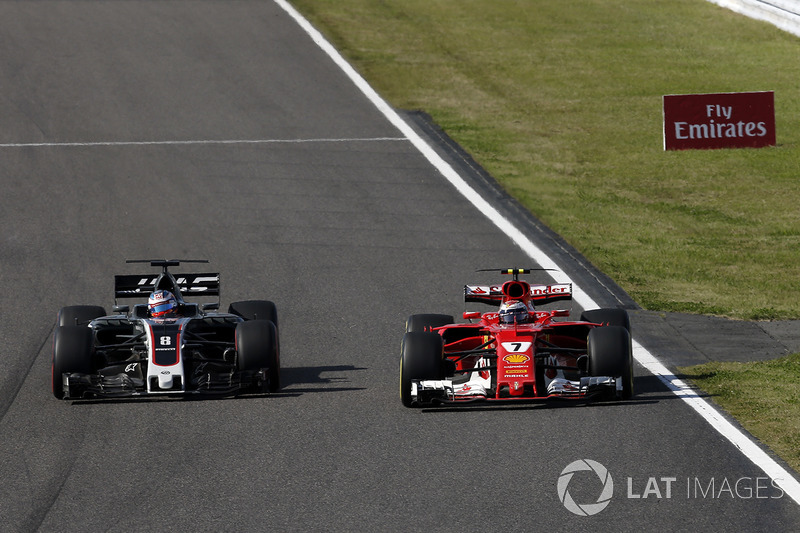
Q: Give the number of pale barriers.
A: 1